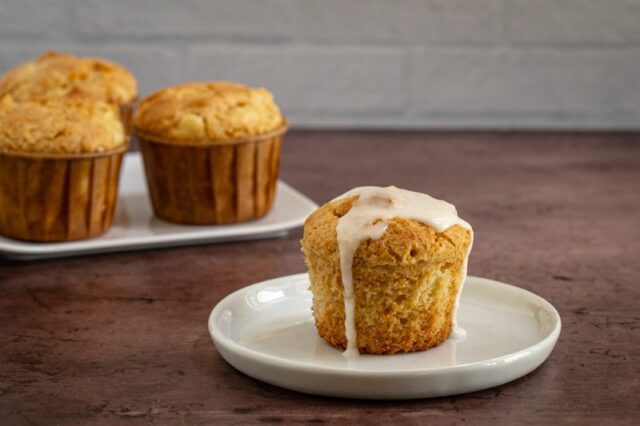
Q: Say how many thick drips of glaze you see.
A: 2